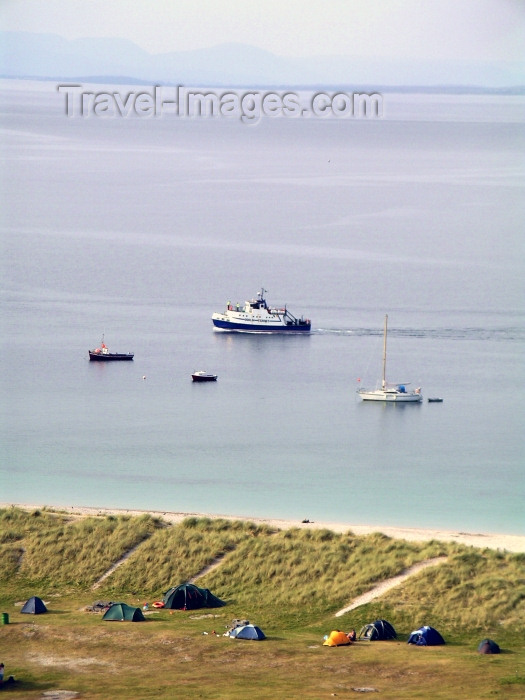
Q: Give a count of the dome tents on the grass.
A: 8